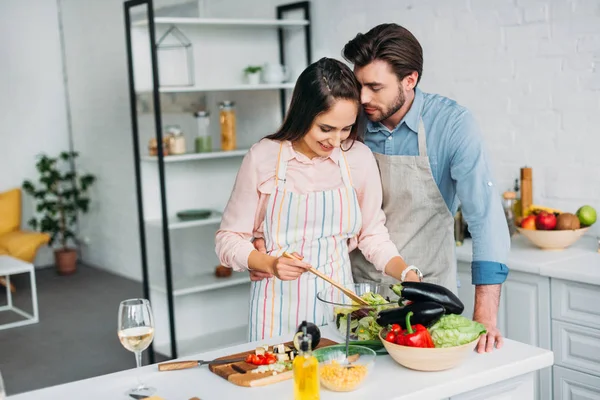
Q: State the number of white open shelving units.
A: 1